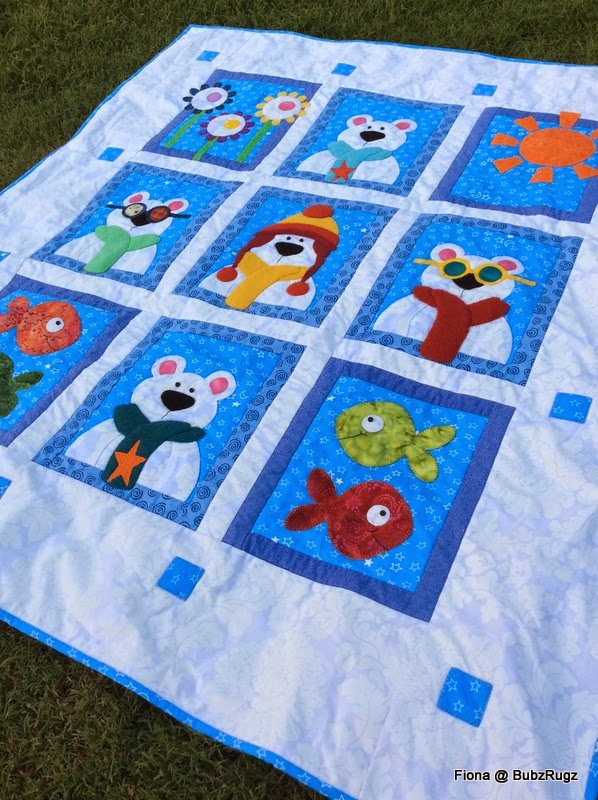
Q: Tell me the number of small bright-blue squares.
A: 9